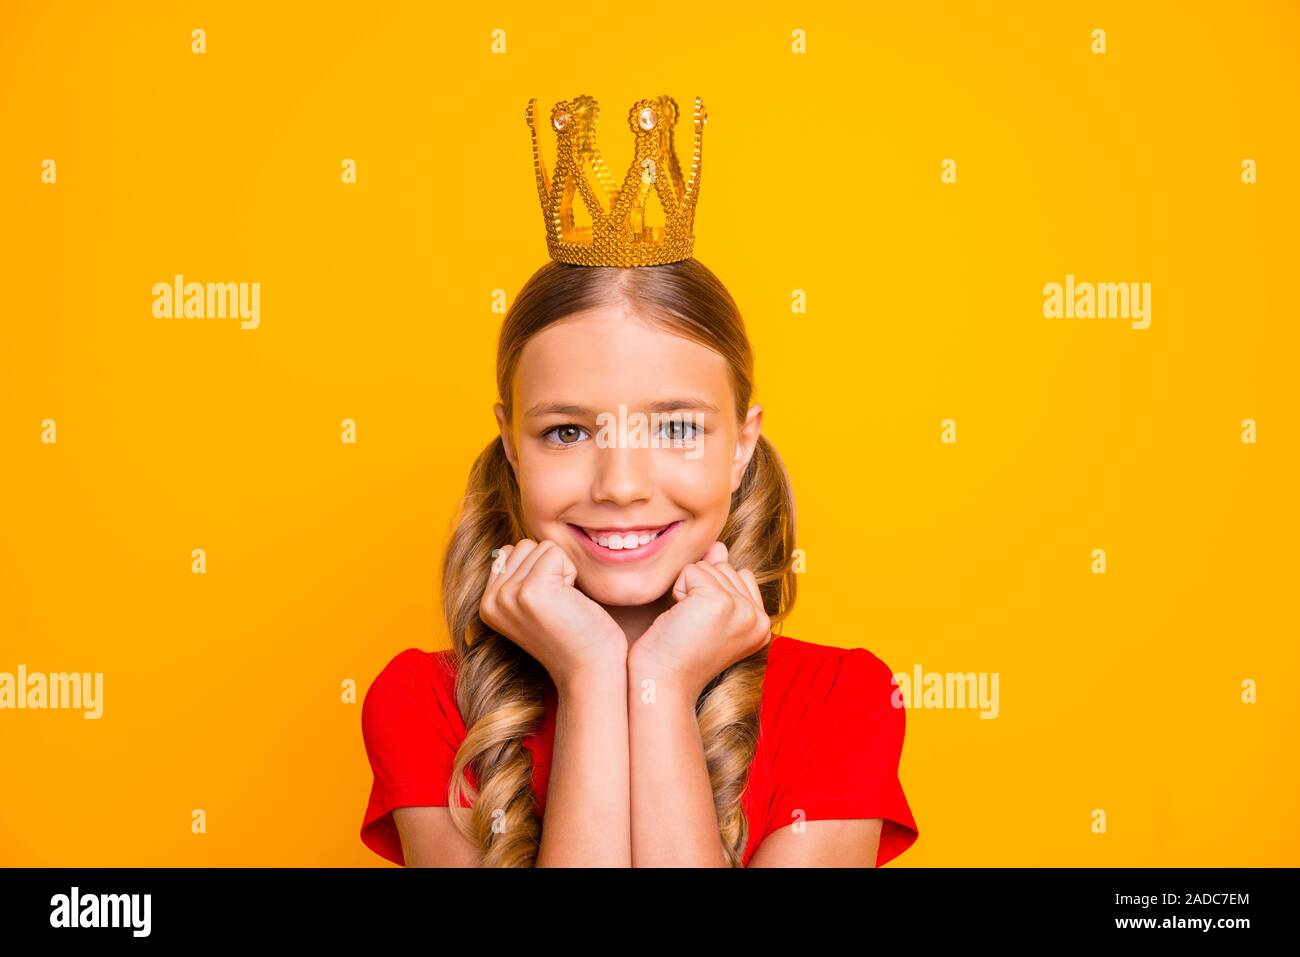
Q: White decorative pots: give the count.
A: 0